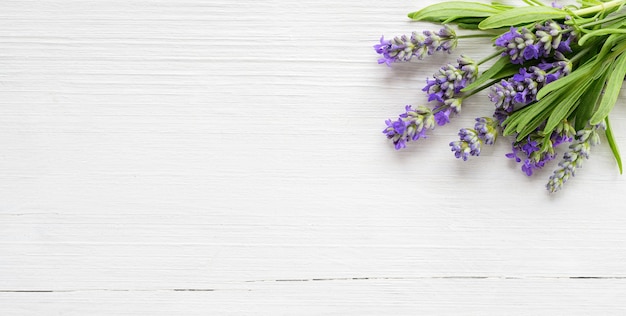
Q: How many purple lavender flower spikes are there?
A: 8